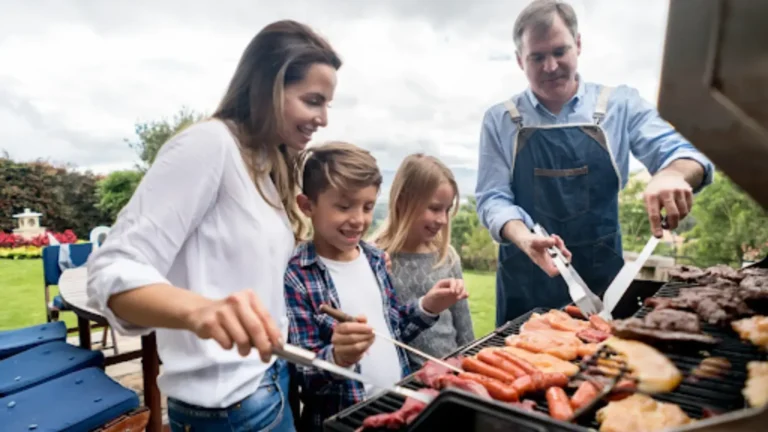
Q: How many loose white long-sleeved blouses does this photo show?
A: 1